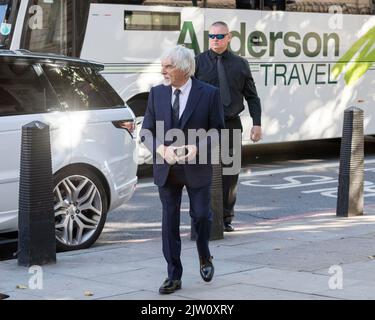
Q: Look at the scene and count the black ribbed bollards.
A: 3